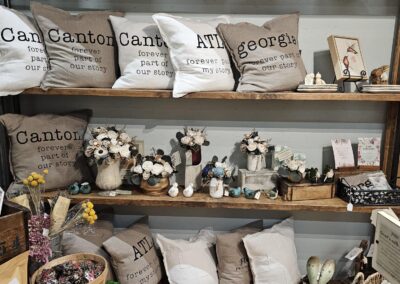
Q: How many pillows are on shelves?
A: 11